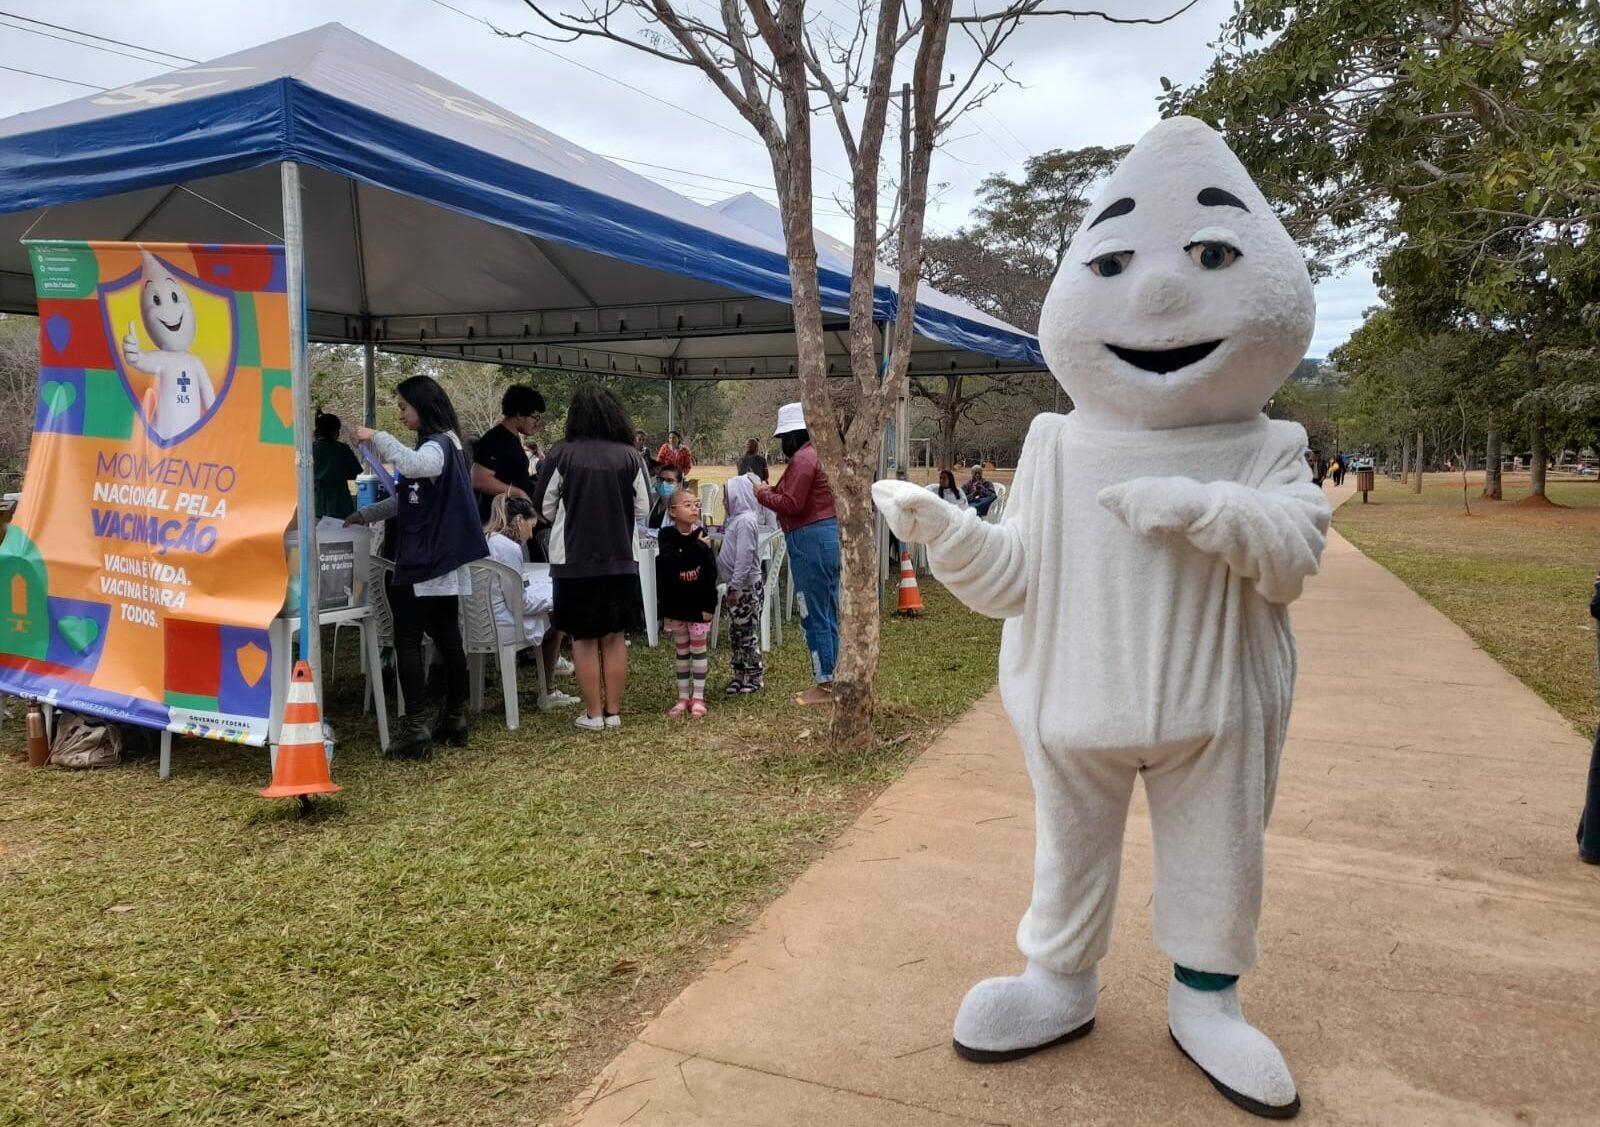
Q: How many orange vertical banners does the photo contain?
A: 1